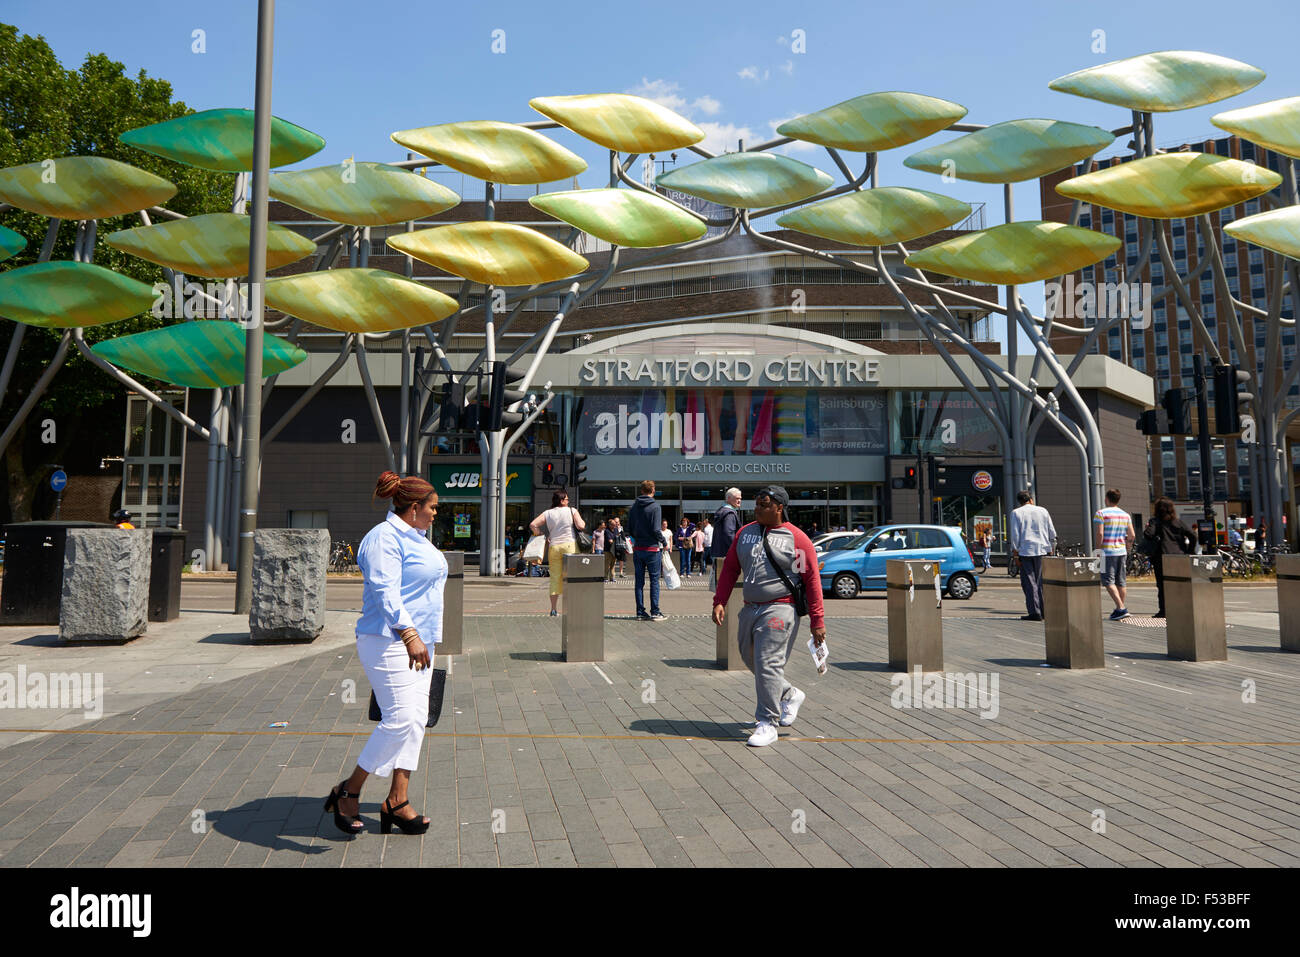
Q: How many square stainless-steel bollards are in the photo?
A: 7